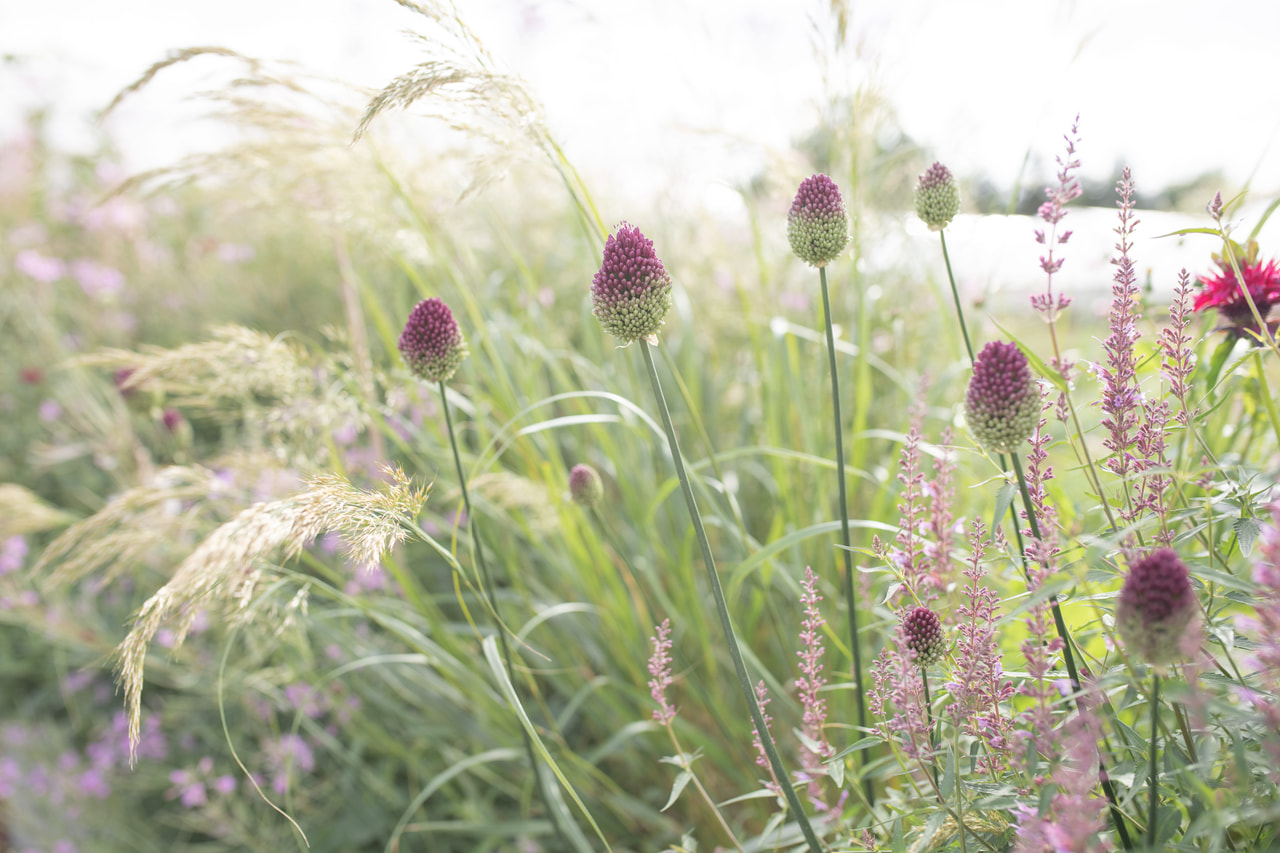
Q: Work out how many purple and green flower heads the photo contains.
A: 8